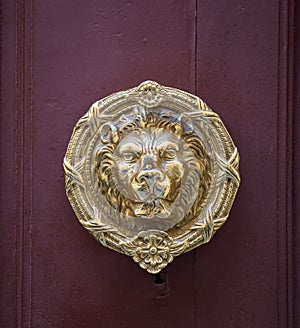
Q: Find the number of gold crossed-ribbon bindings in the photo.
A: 6